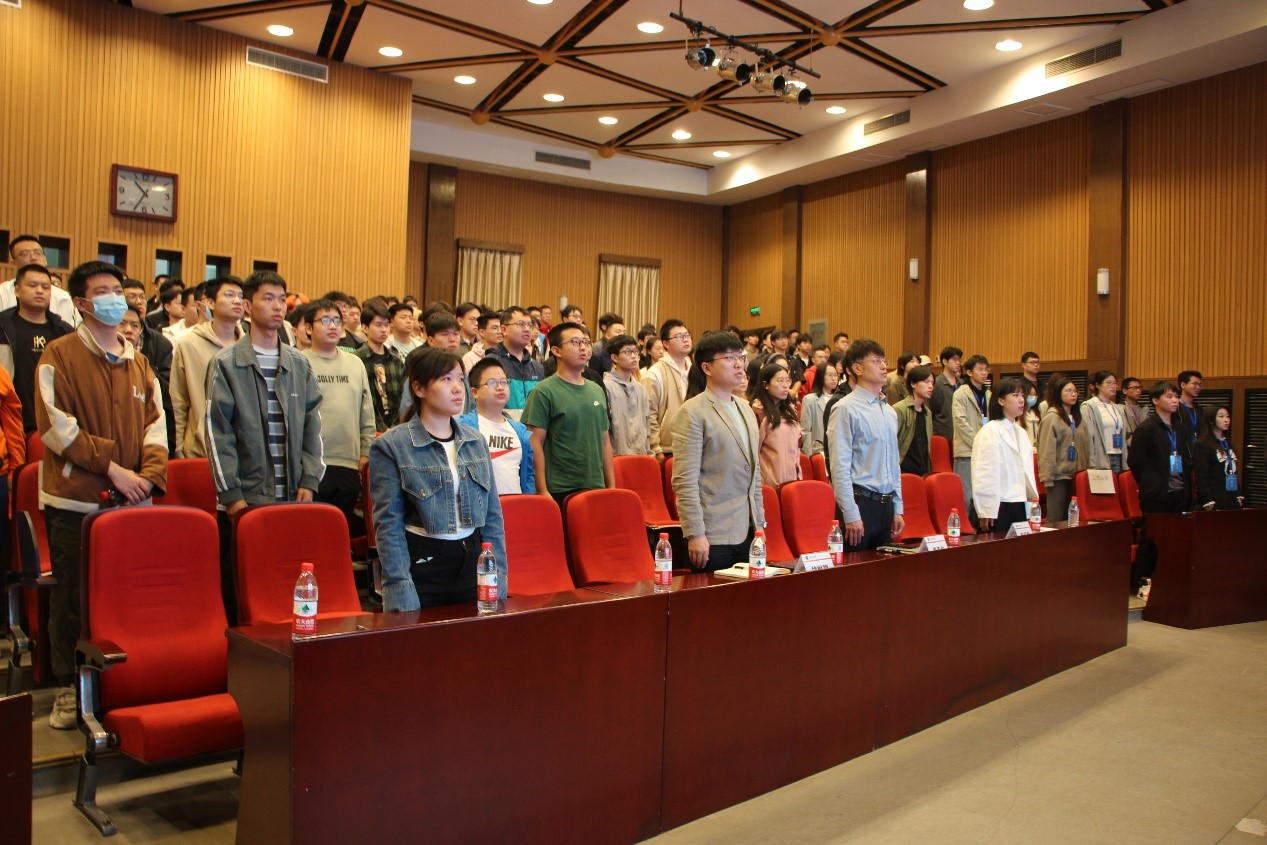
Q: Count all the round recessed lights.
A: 12